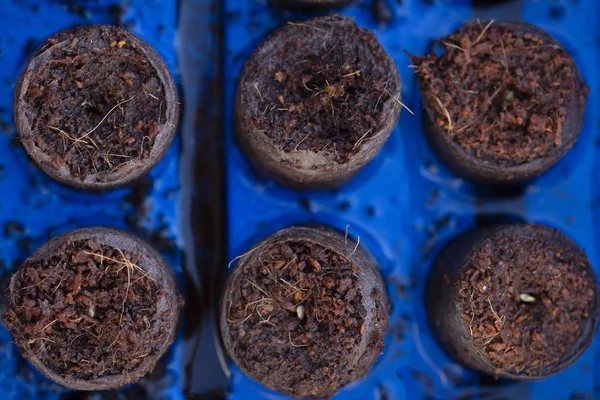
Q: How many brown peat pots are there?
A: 6